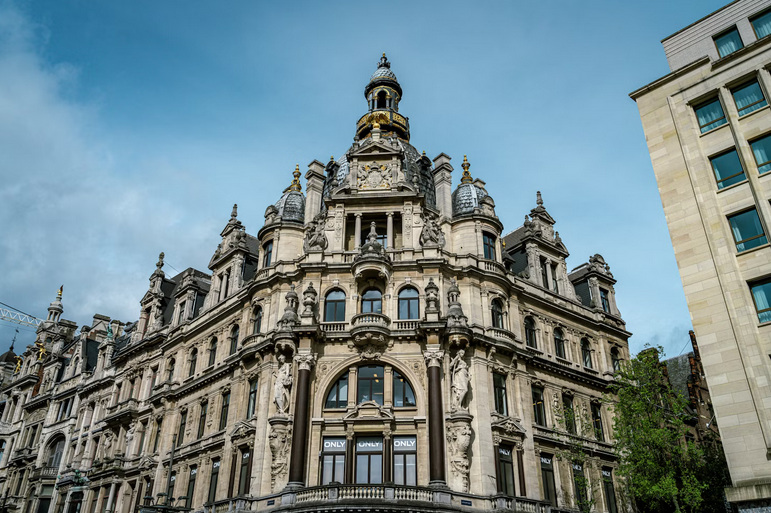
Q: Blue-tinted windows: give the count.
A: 8